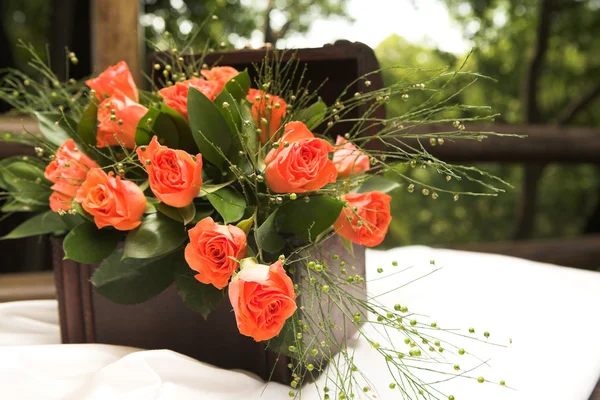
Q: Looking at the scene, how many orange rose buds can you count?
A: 13